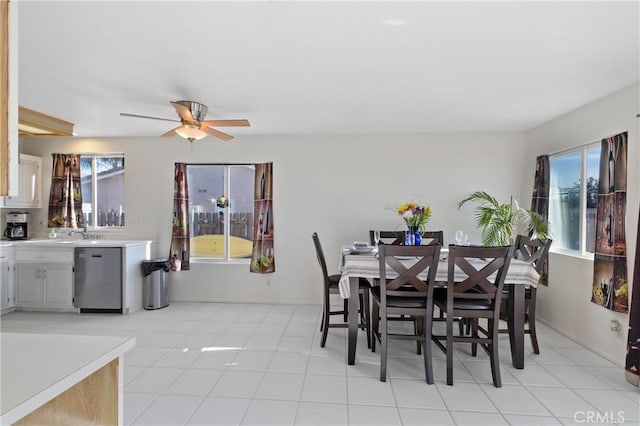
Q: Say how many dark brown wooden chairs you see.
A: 6